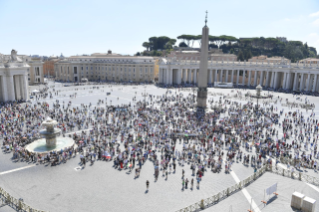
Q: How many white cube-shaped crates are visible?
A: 2